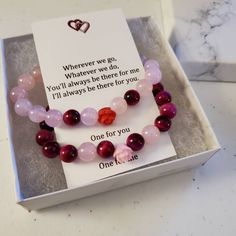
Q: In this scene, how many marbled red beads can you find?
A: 12